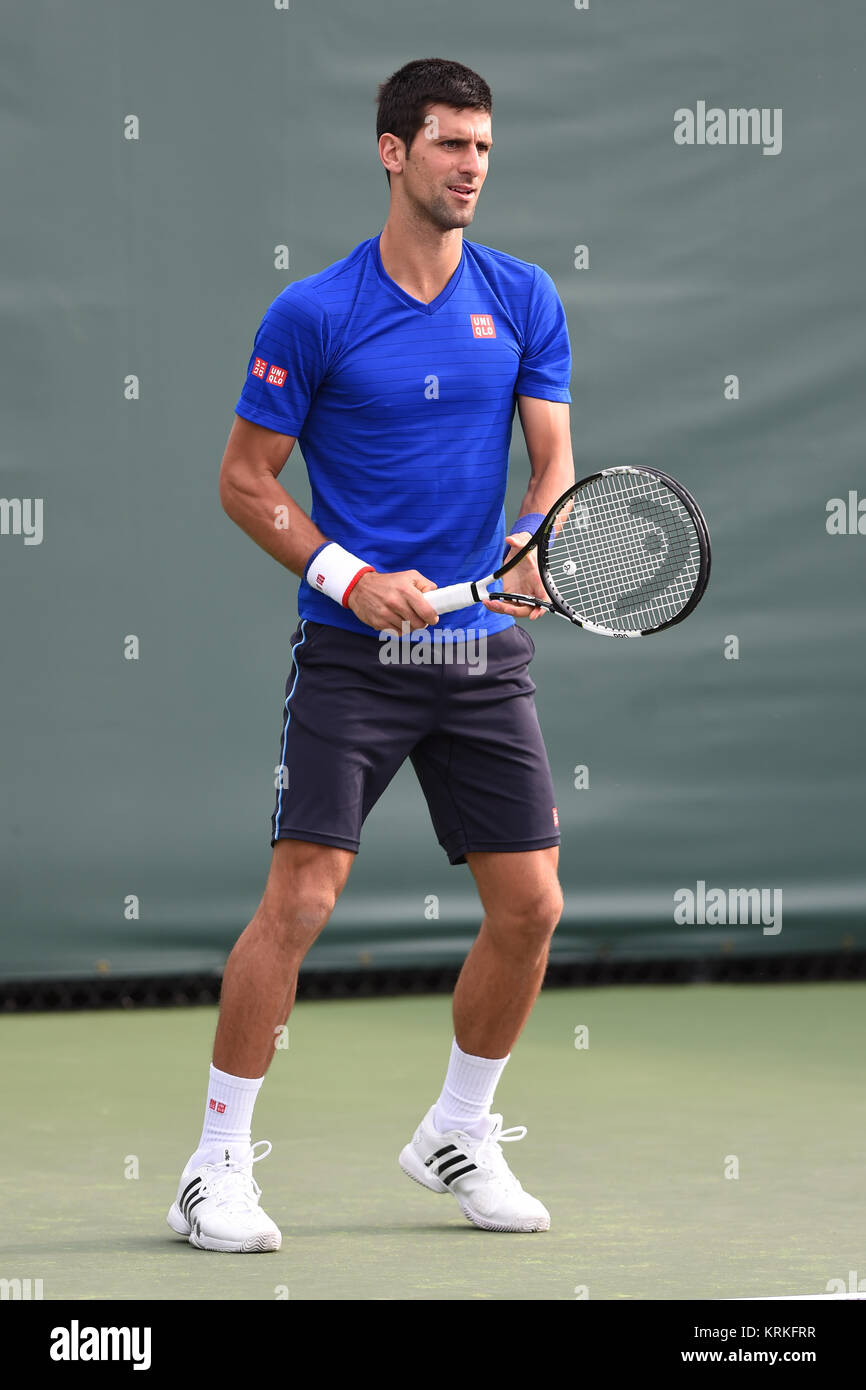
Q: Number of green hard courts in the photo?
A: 1